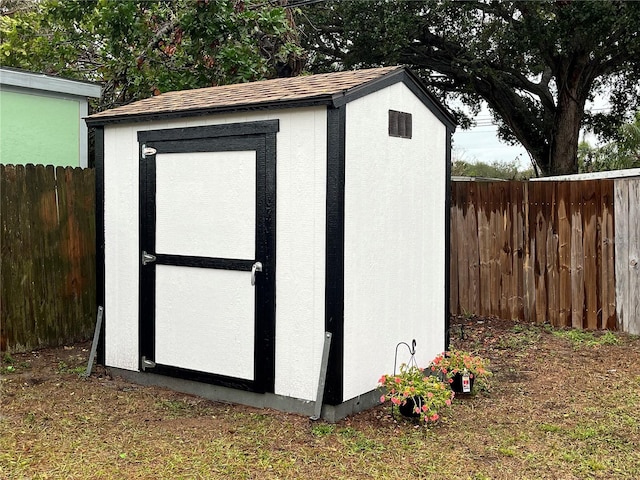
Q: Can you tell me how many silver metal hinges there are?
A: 3